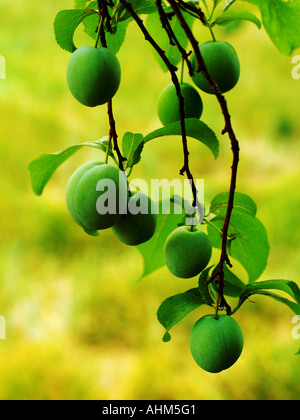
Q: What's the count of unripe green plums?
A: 7